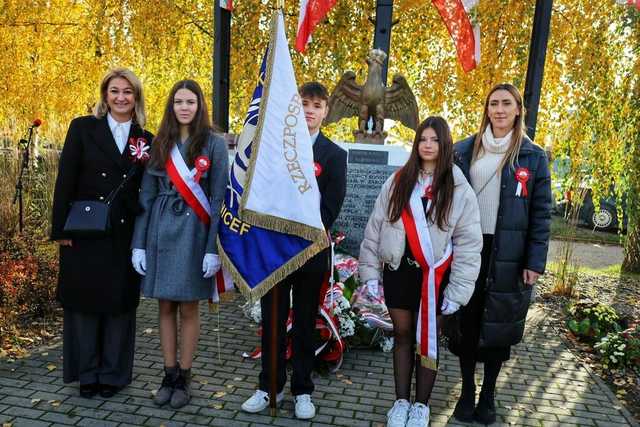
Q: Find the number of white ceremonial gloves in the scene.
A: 4